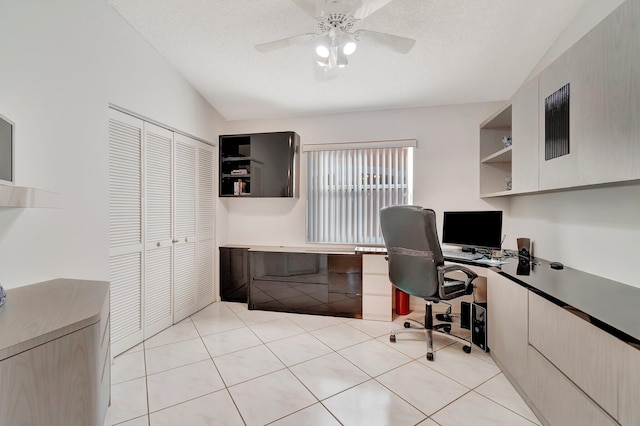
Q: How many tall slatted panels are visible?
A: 4